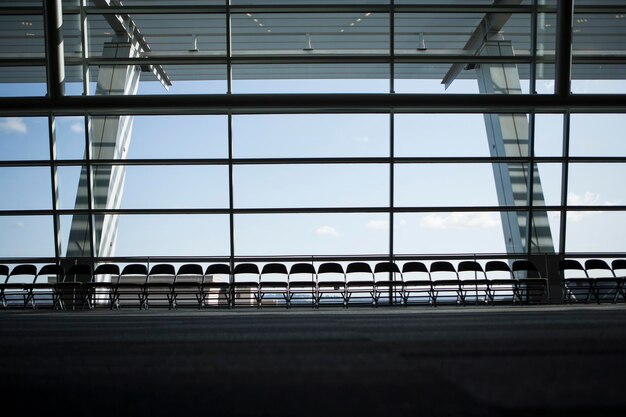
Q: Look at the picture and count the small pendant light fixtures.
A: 3